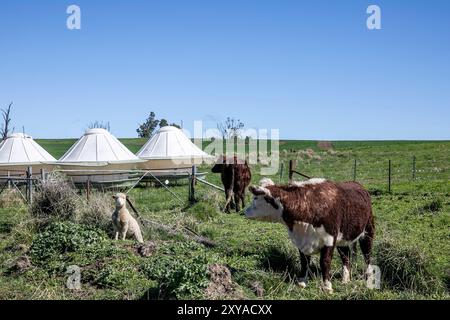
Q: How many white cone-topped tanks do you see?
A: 3